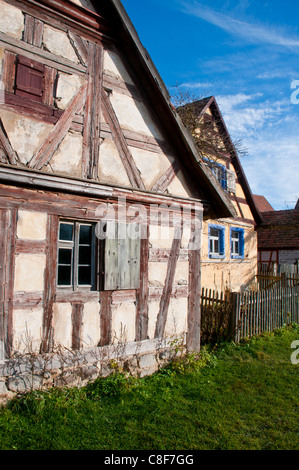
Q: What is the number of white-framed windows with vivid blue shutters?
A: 2